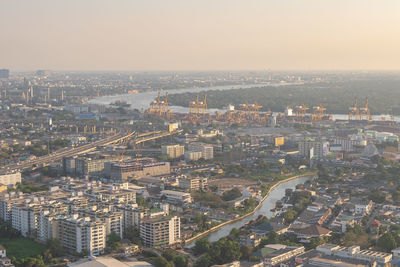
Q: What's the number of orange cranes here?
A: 10